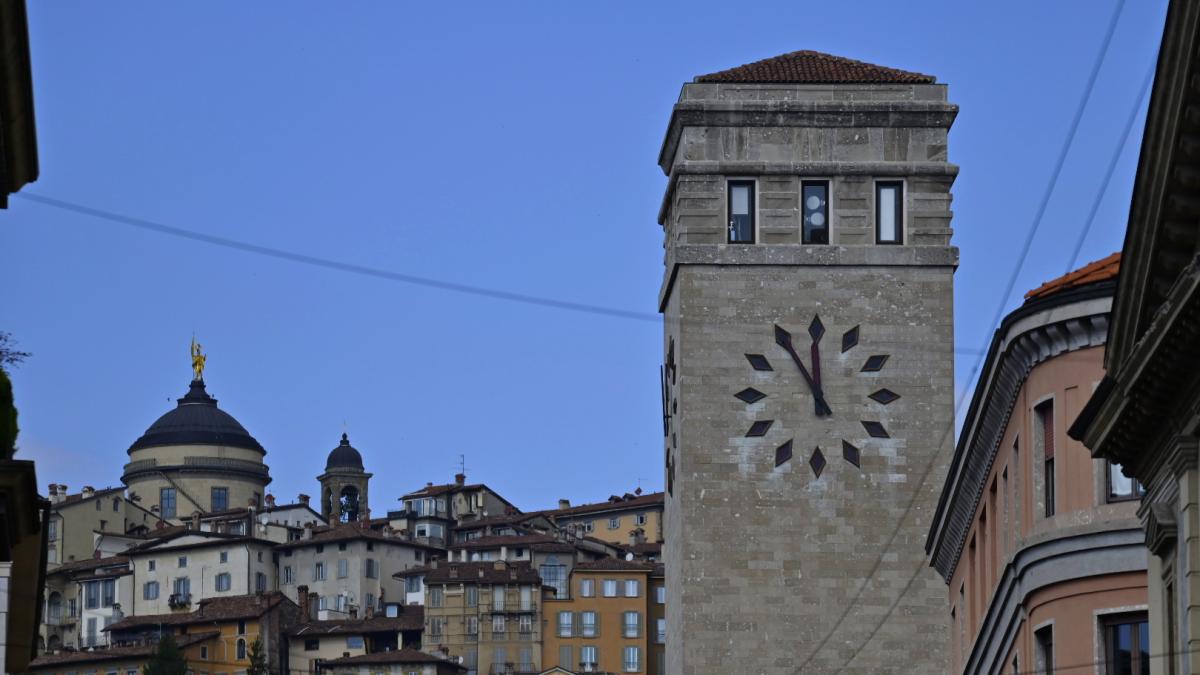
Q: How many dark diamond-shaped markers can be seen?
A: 12